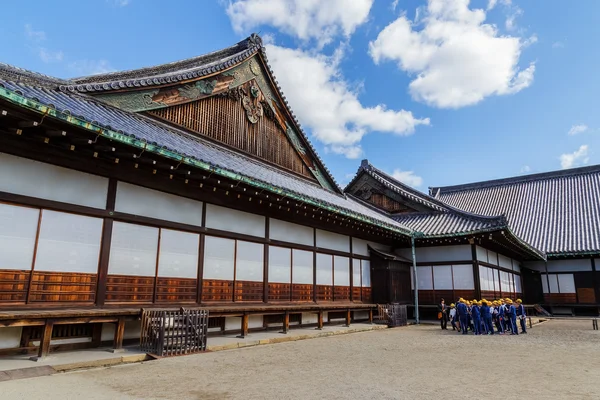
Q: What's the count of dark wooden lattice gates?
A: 2